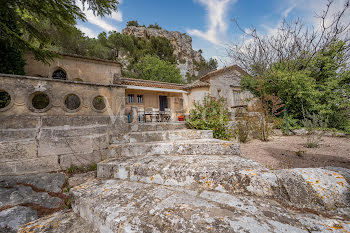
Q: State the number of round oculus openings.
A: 4